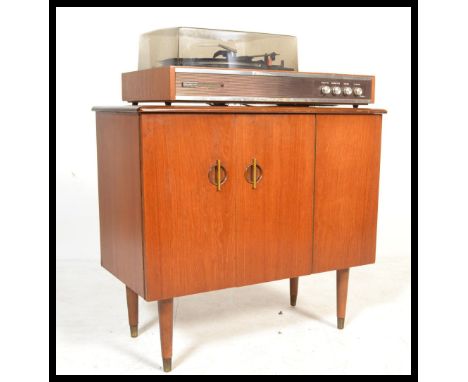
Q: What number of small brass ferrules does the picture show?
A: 4